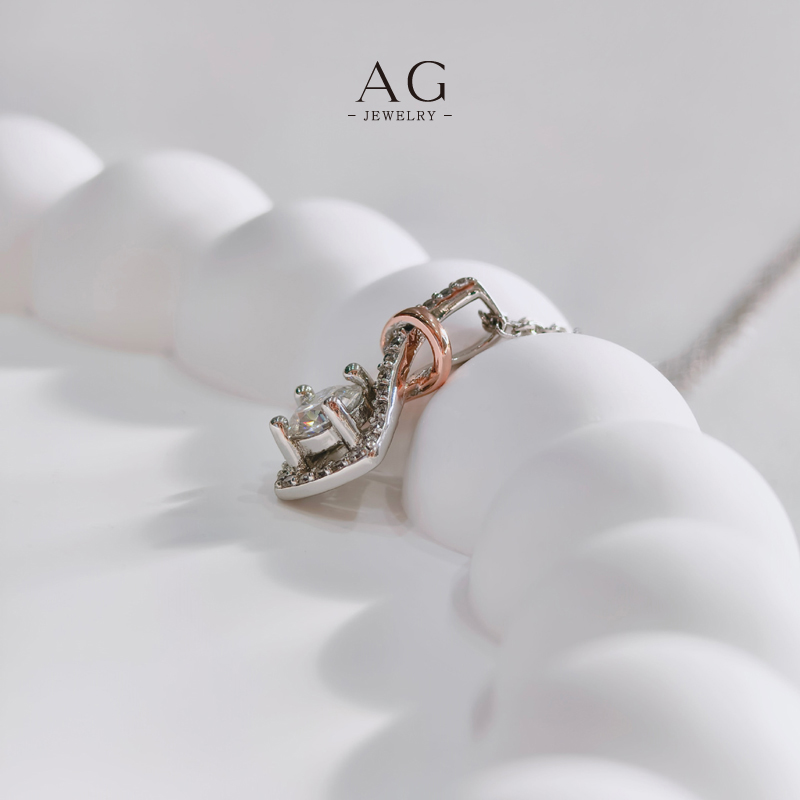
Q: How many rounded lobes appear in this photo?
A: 9